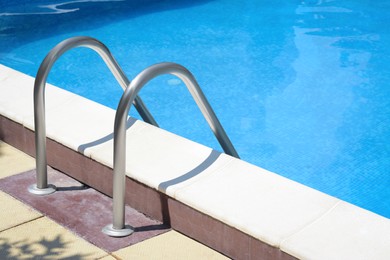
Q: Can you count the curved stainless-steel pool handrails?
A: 2